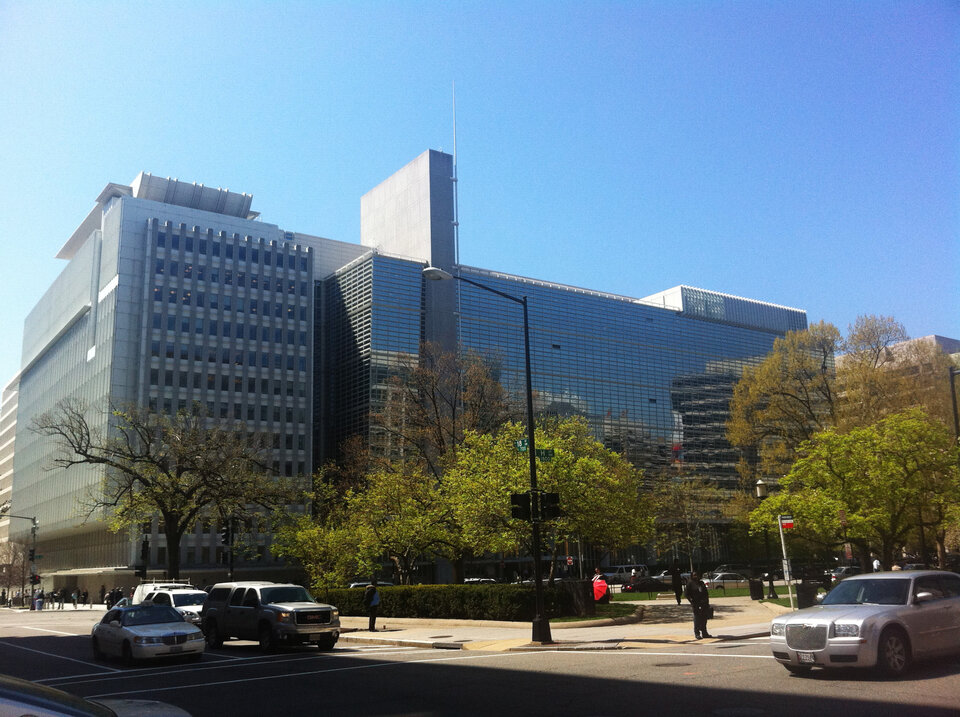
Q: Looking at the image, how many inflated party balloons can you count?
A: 0